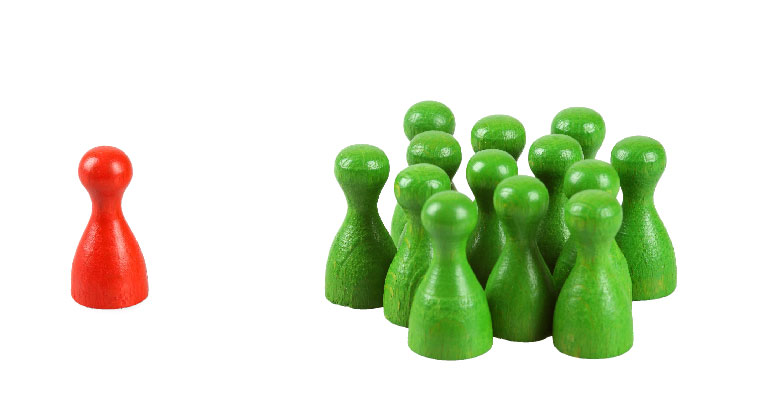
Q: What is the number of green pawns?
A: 13